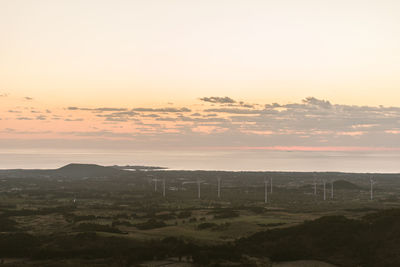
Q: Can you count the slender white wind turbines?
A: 10